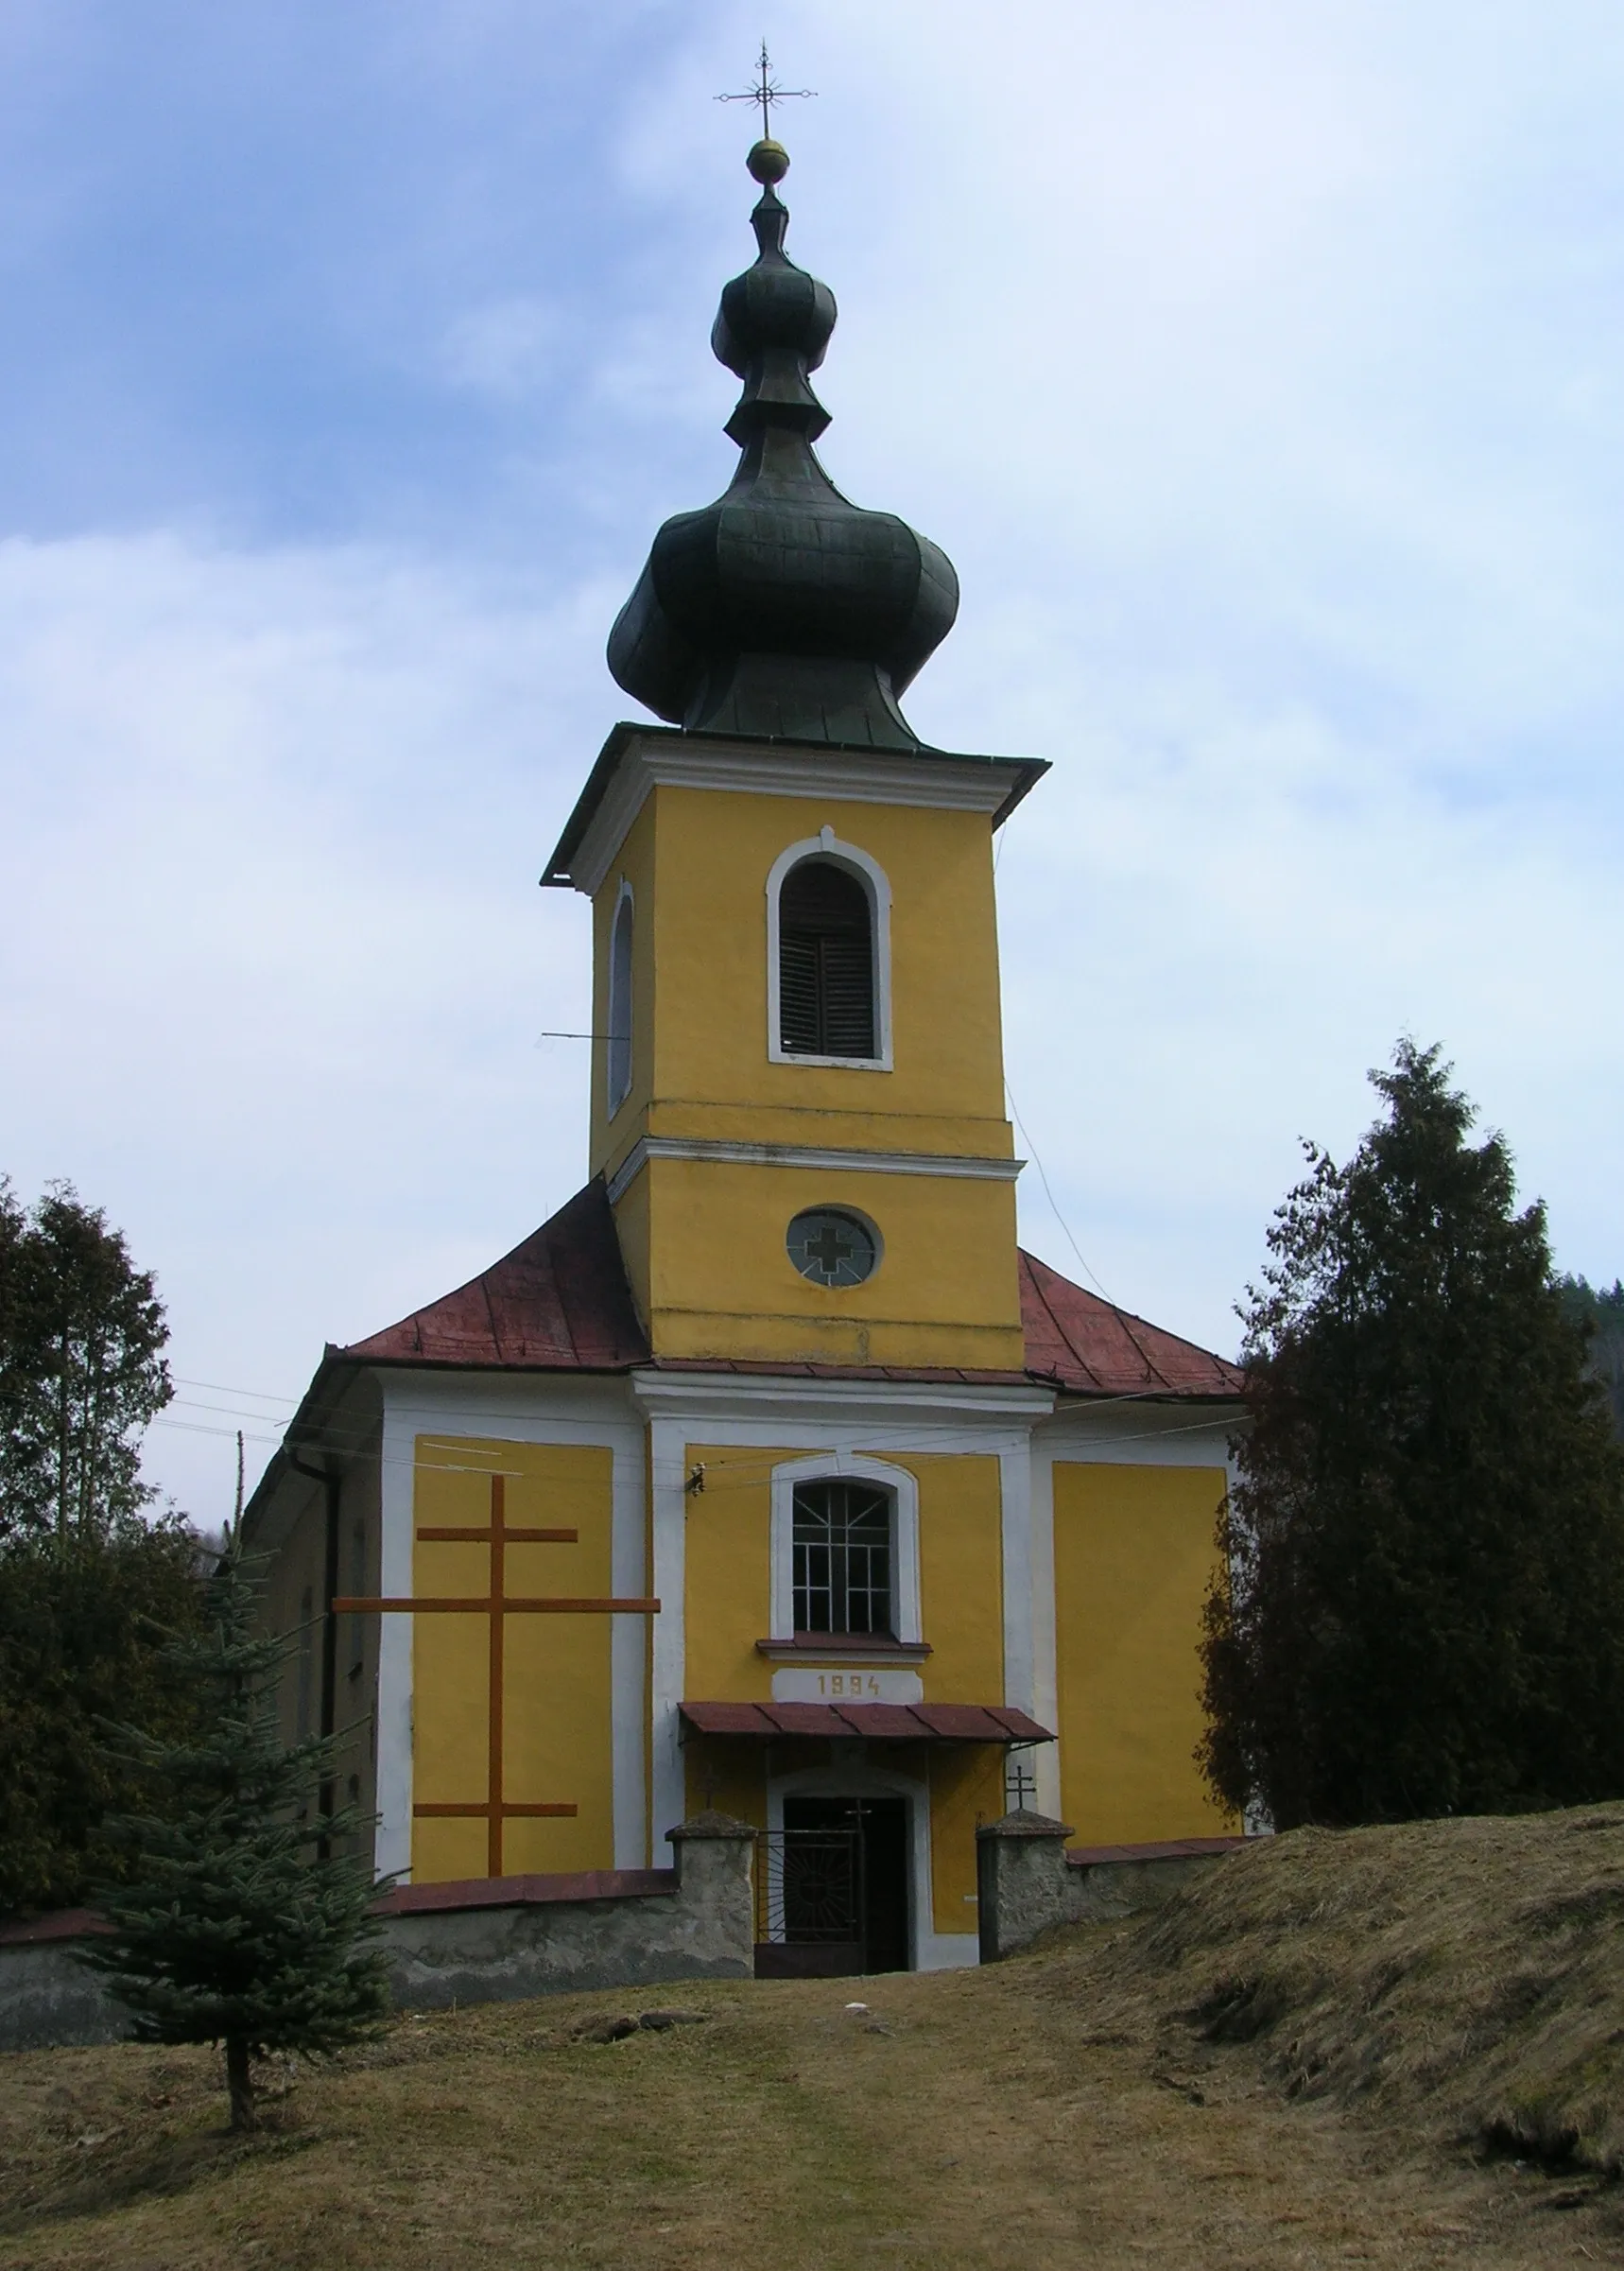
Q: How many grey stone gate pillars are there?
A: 2